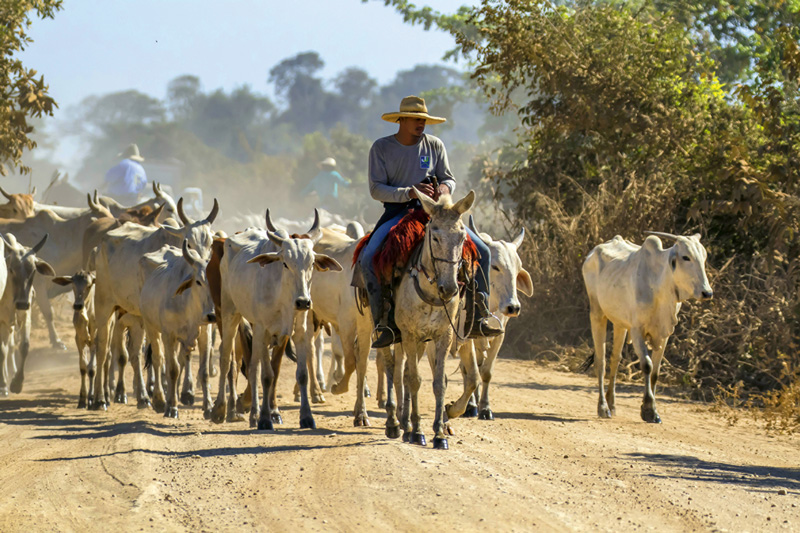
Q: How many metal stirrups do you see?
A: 2